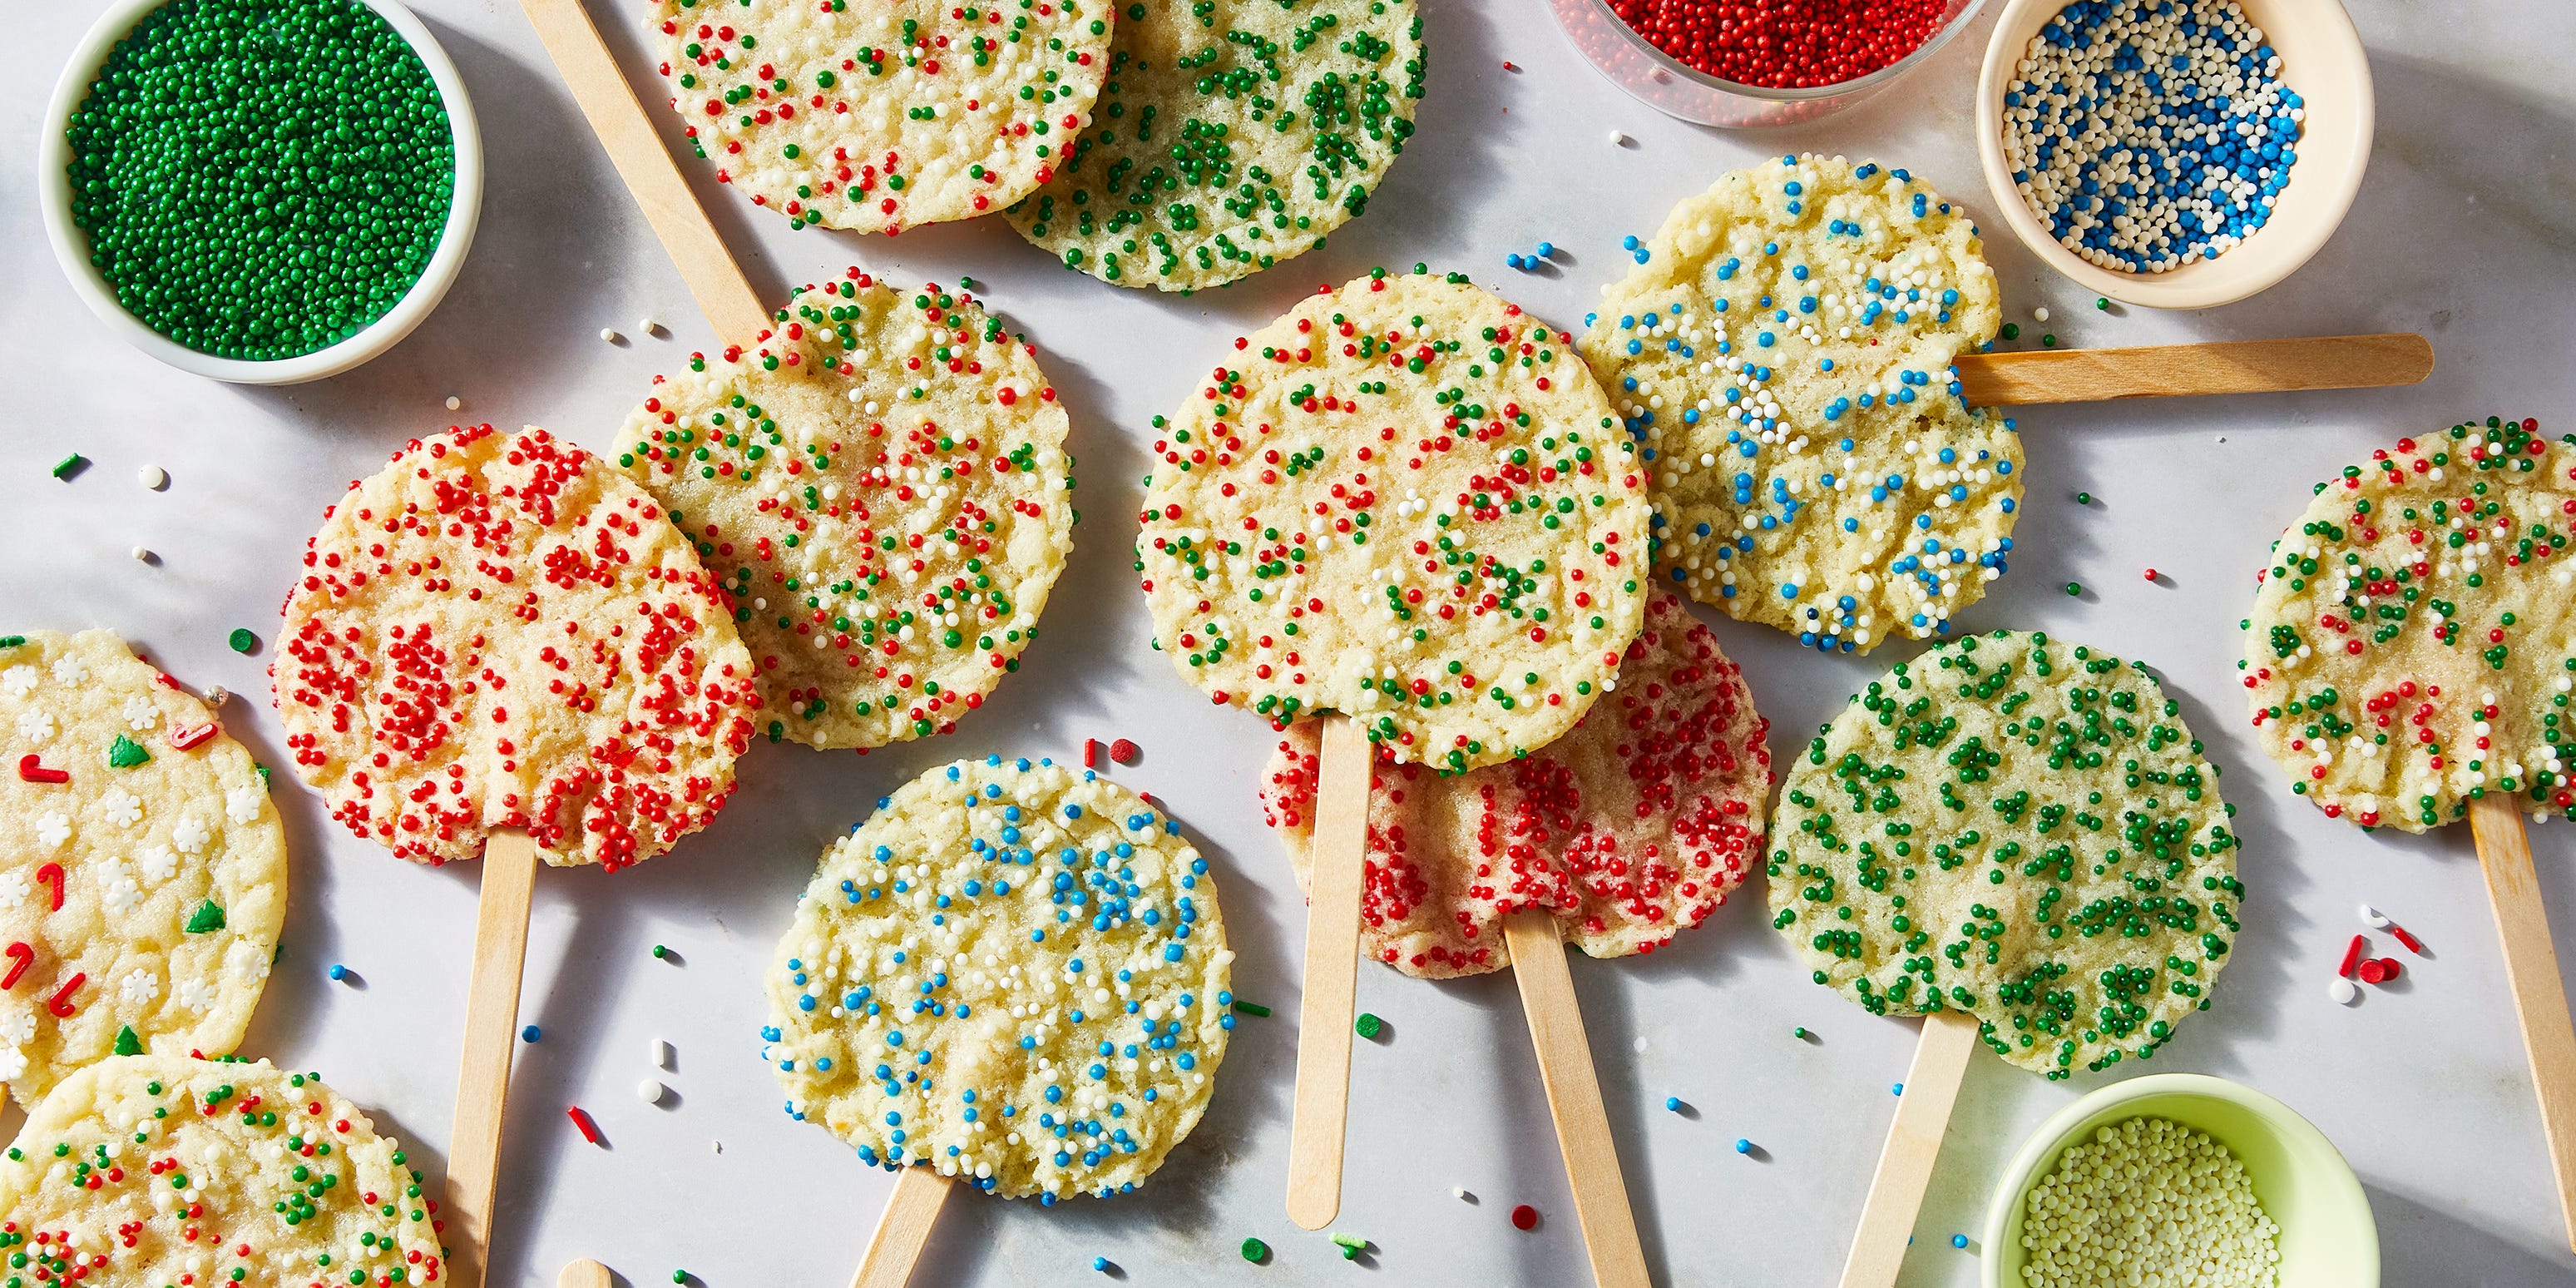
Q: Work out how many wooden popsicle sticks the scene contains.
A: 9